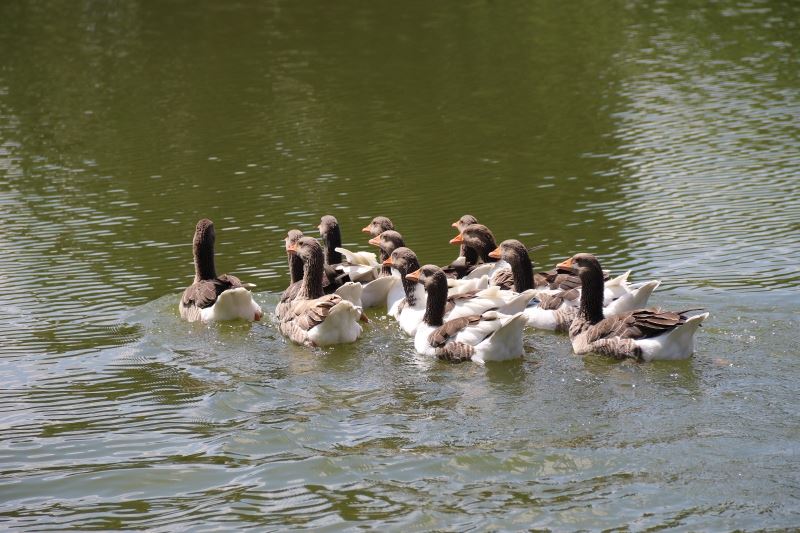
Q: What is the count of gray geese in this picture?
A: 12